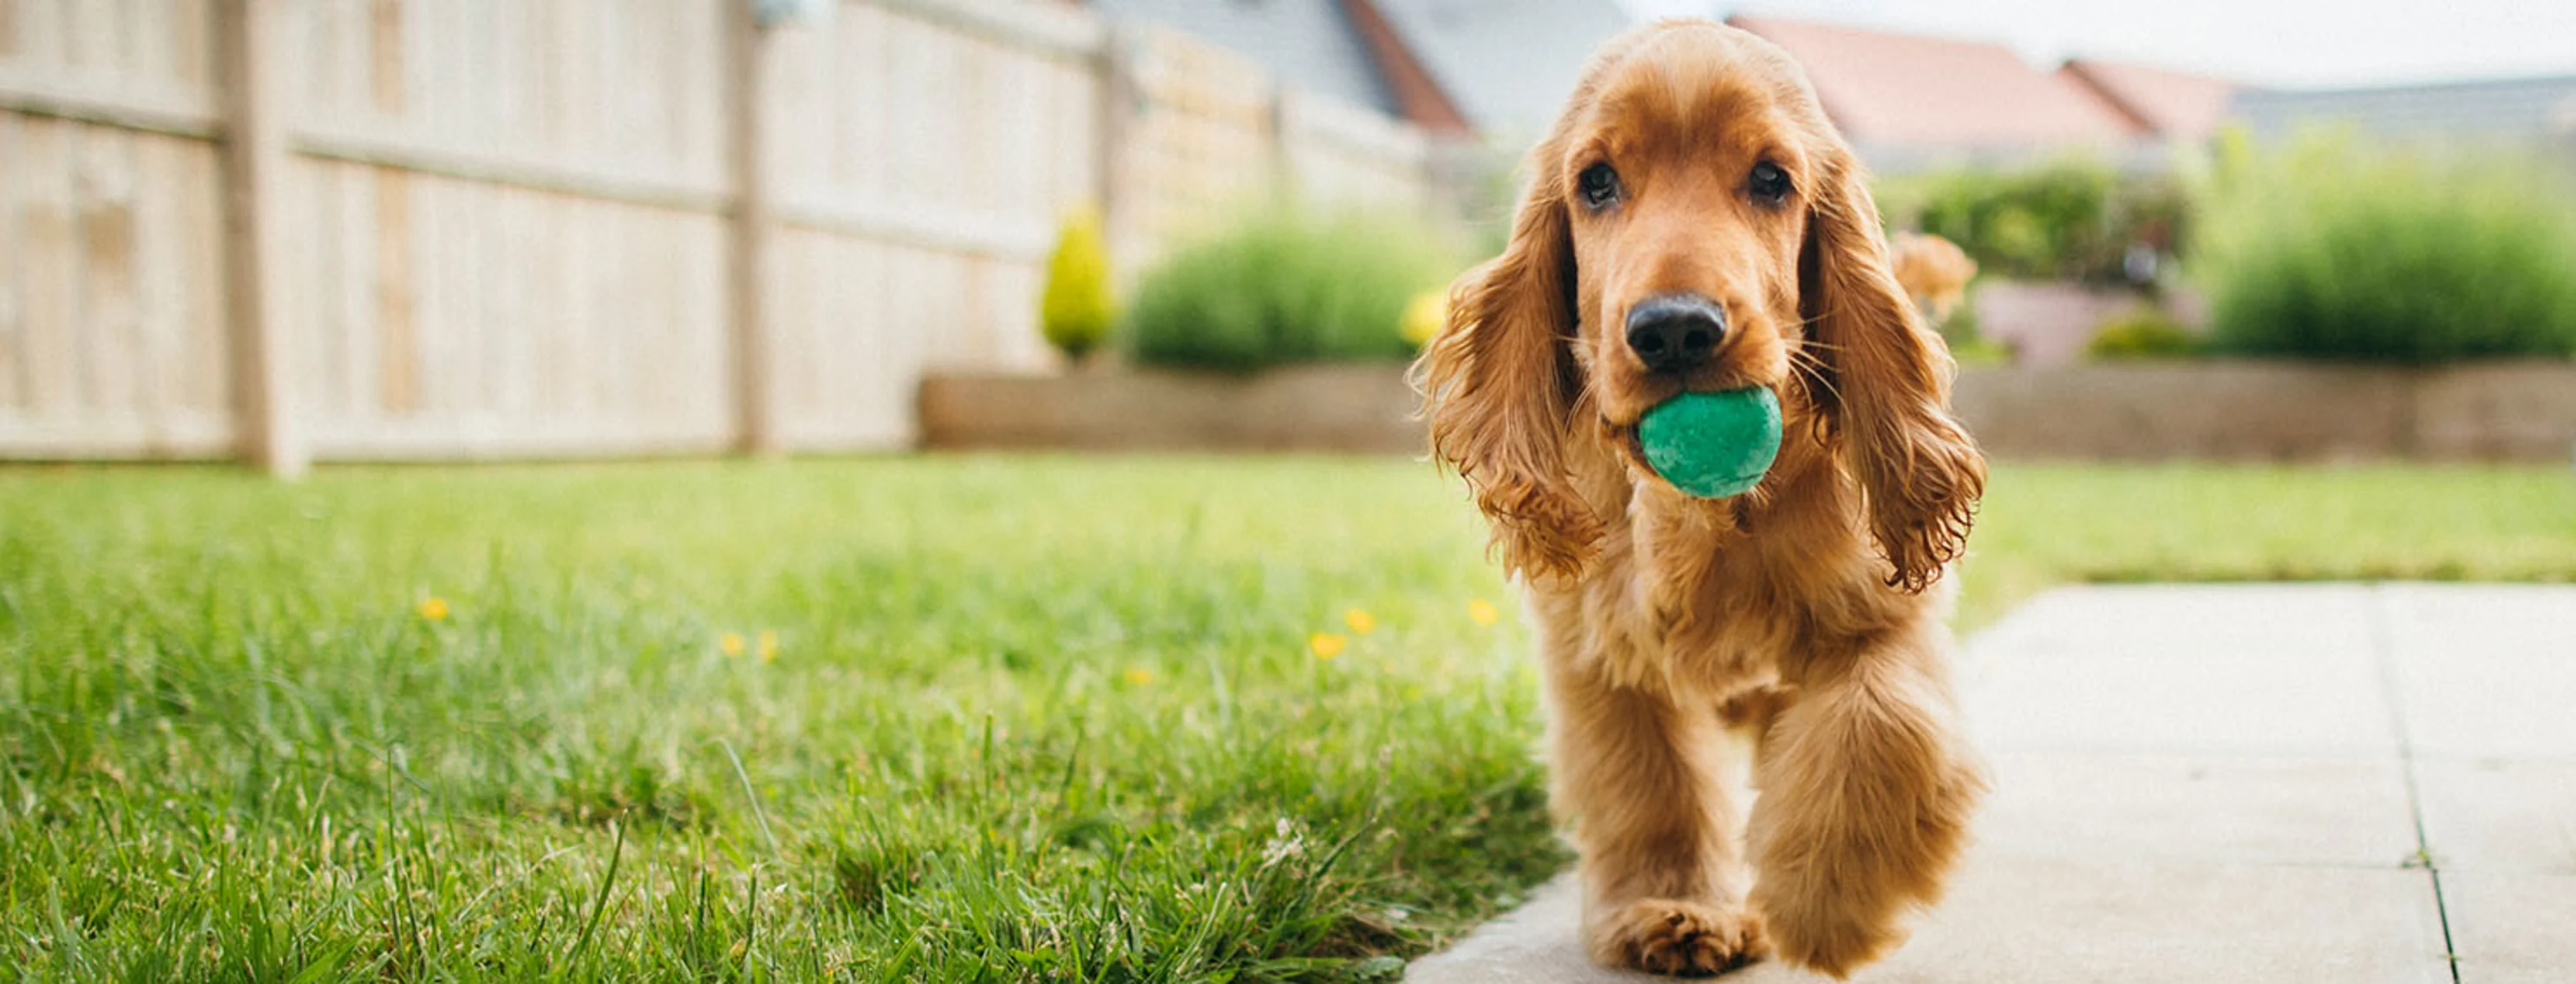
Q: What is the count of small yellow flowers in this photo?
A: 7